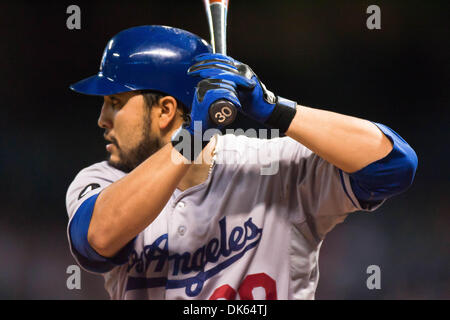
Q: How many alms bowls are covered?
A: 0